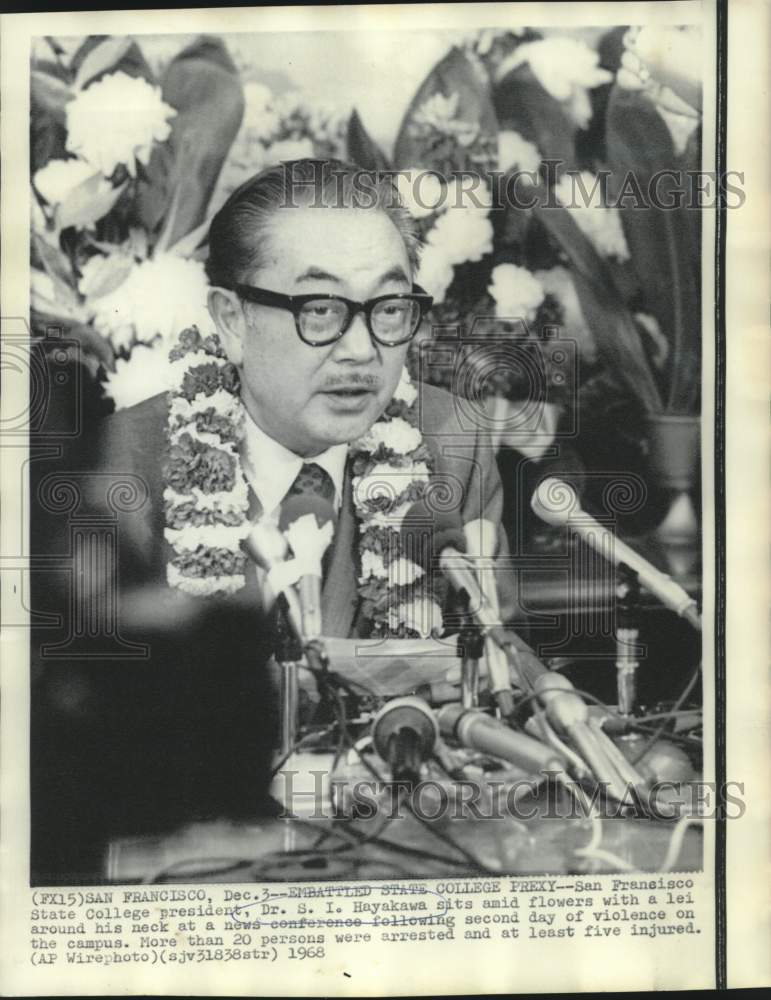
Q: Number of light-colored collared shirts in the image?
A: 1